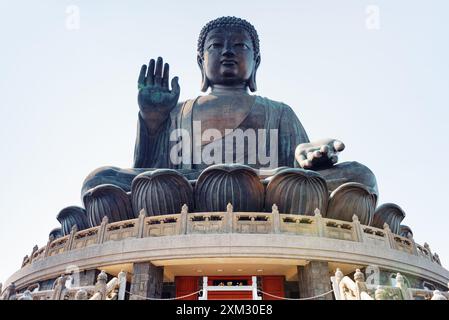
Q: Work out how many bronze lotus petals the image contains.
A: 9